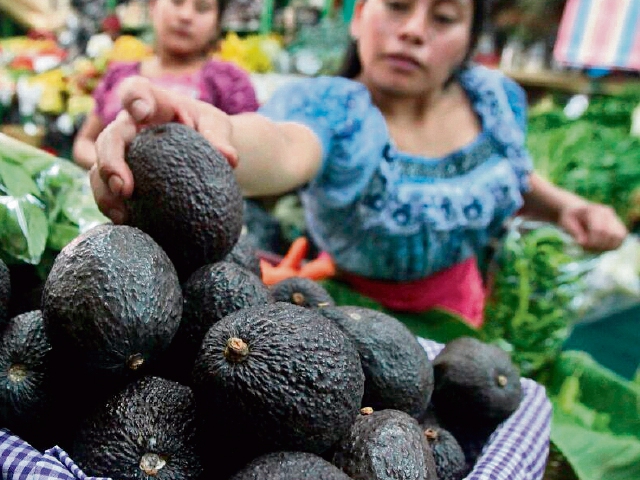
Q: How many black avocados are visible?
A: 14